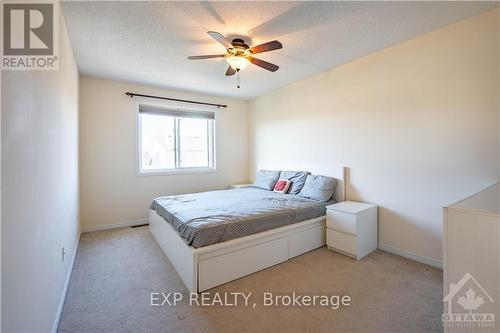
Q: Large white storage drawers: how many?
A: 2